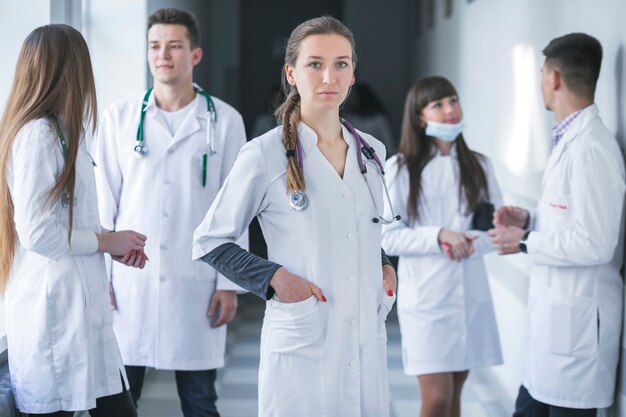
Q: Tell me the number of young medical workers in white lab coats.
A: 5